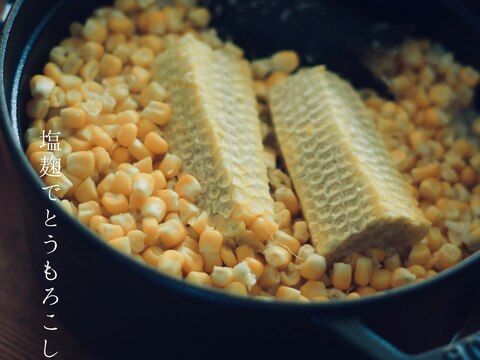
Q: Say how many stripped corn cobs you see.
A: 2